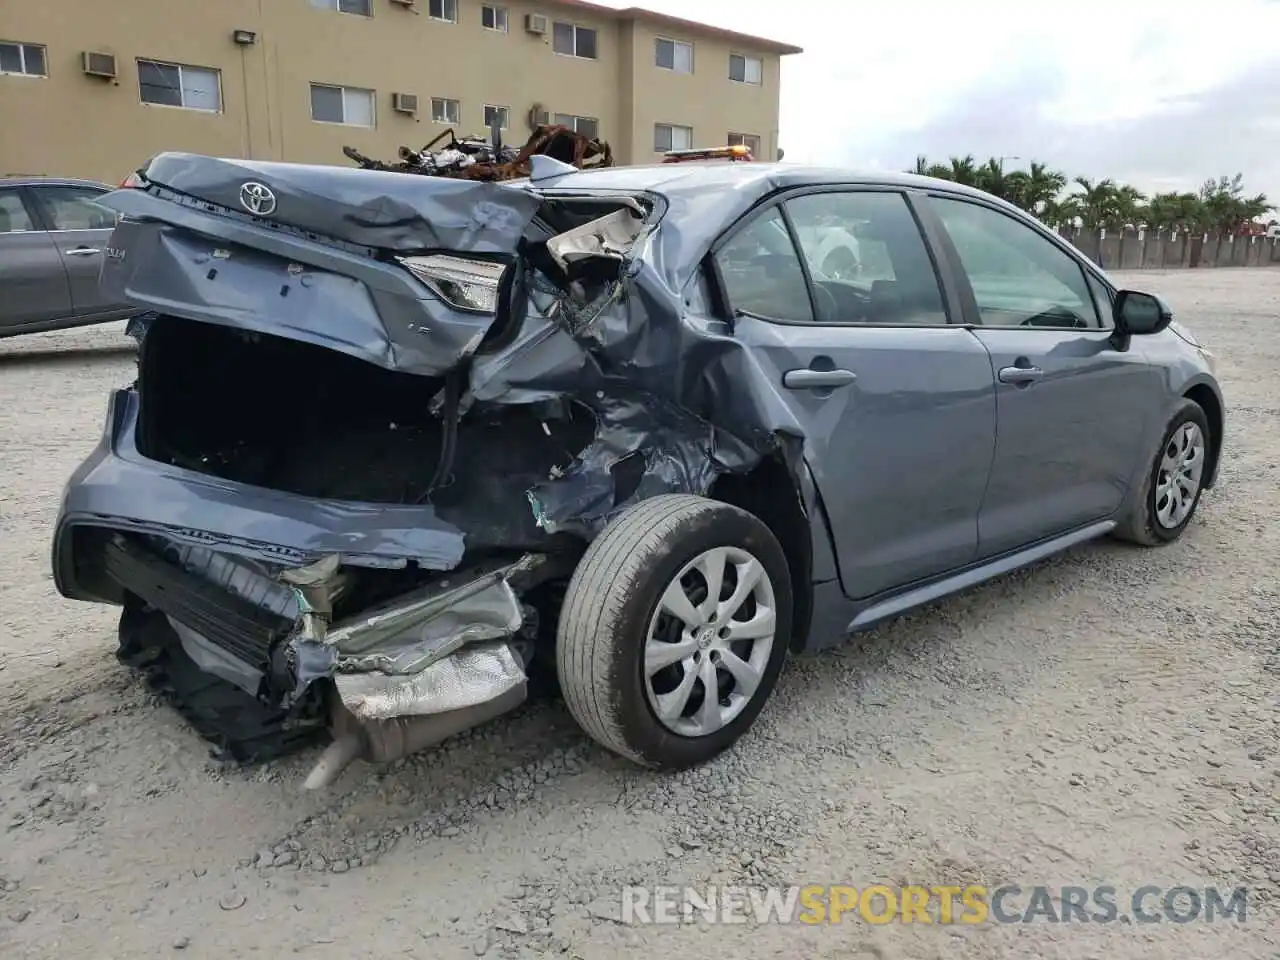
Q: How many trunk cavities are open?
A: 1